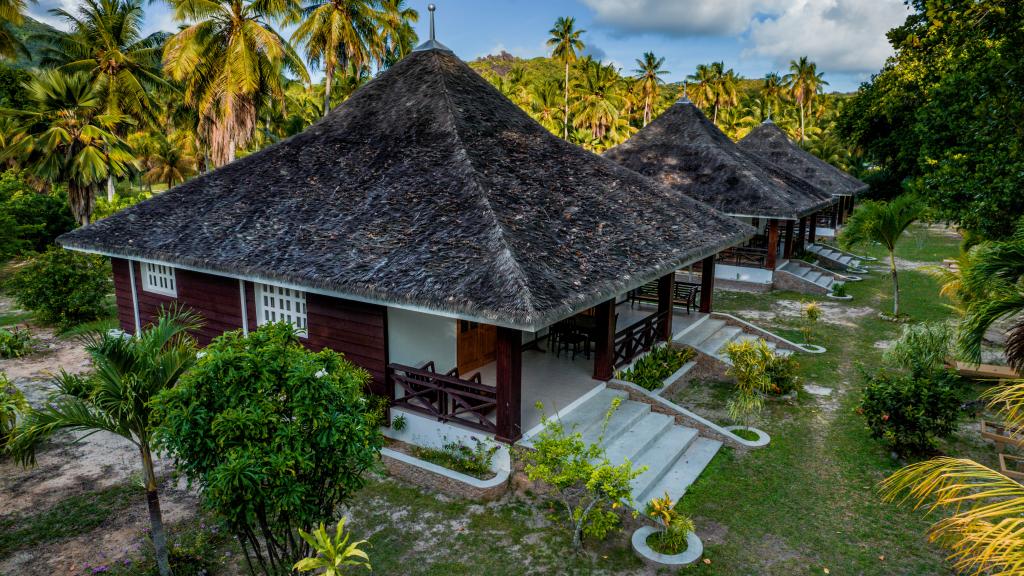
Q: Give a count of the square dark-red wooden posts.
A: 12